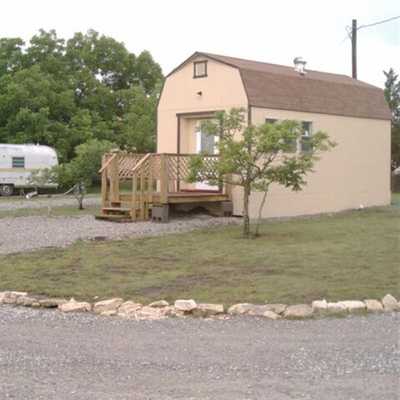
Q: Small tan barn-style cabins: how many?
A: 1